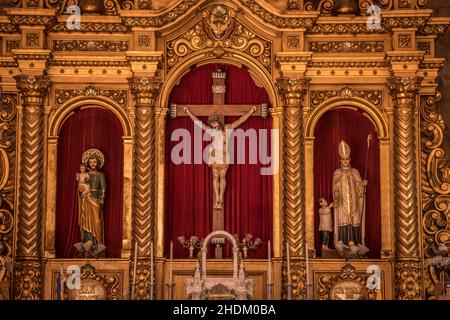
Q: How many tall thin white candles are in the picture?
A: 6